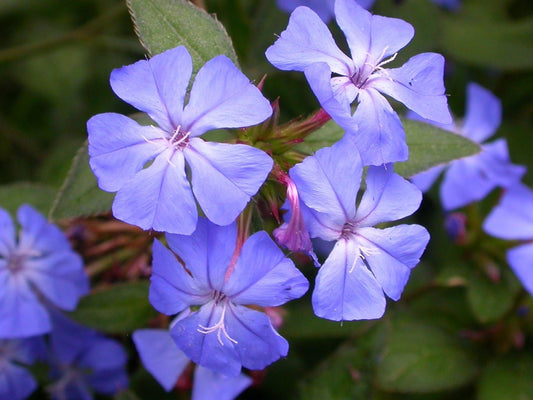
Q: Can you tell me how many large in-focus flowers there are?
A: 4